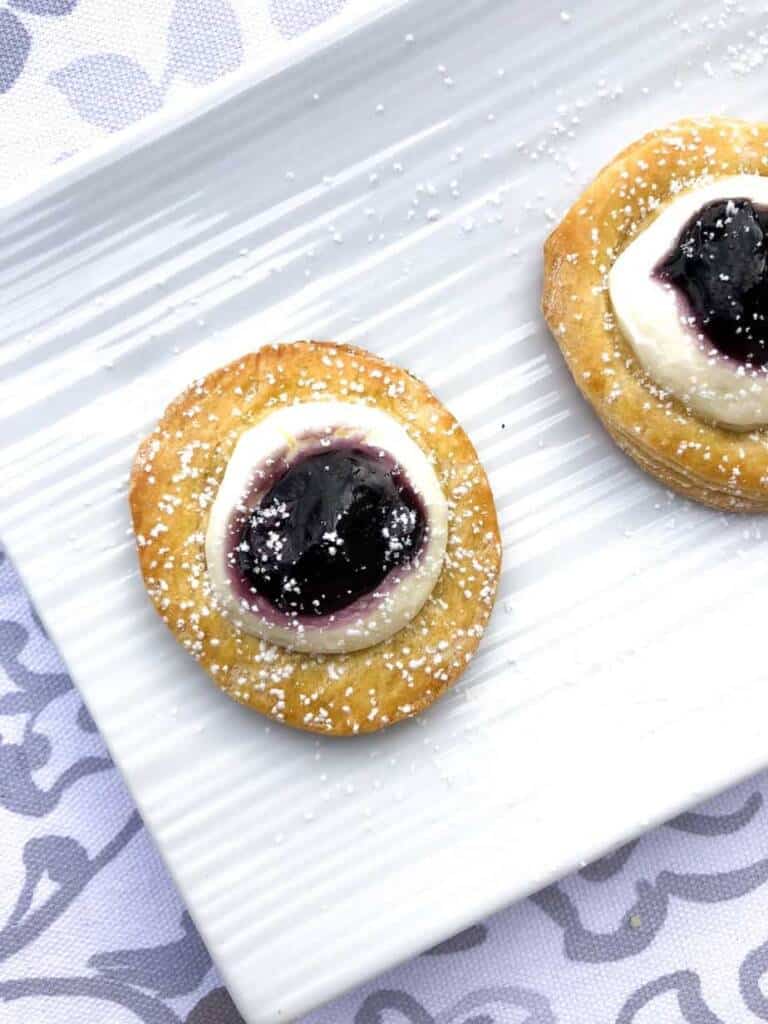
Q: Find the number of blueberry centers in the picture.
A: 2